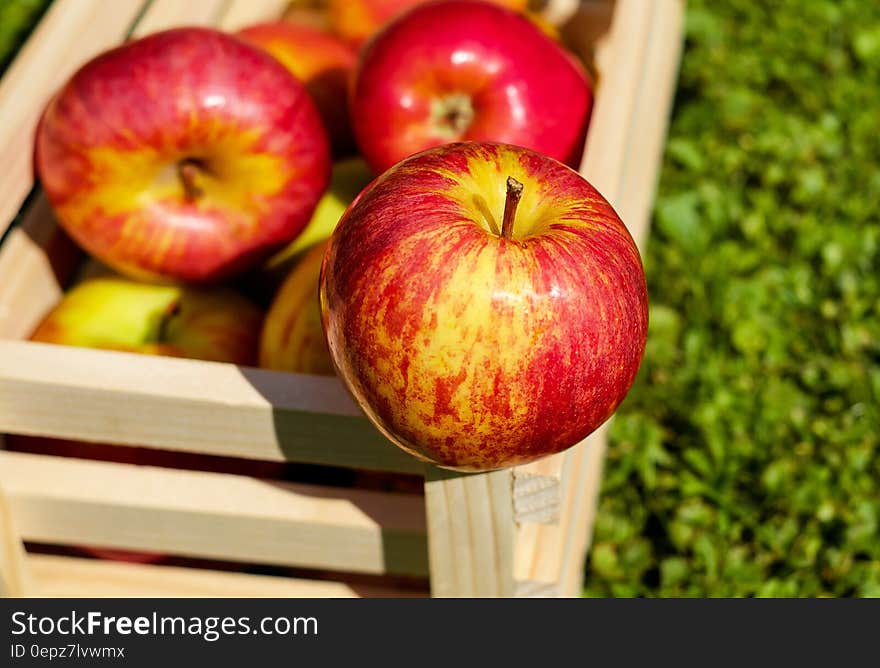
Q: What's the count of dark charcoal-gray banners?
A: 1